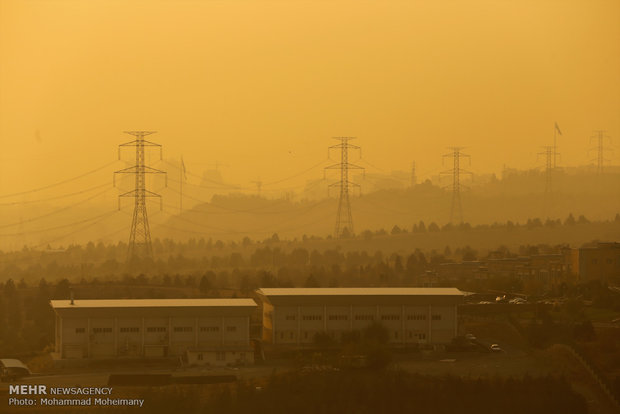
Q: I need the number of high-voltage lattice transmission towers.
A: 5